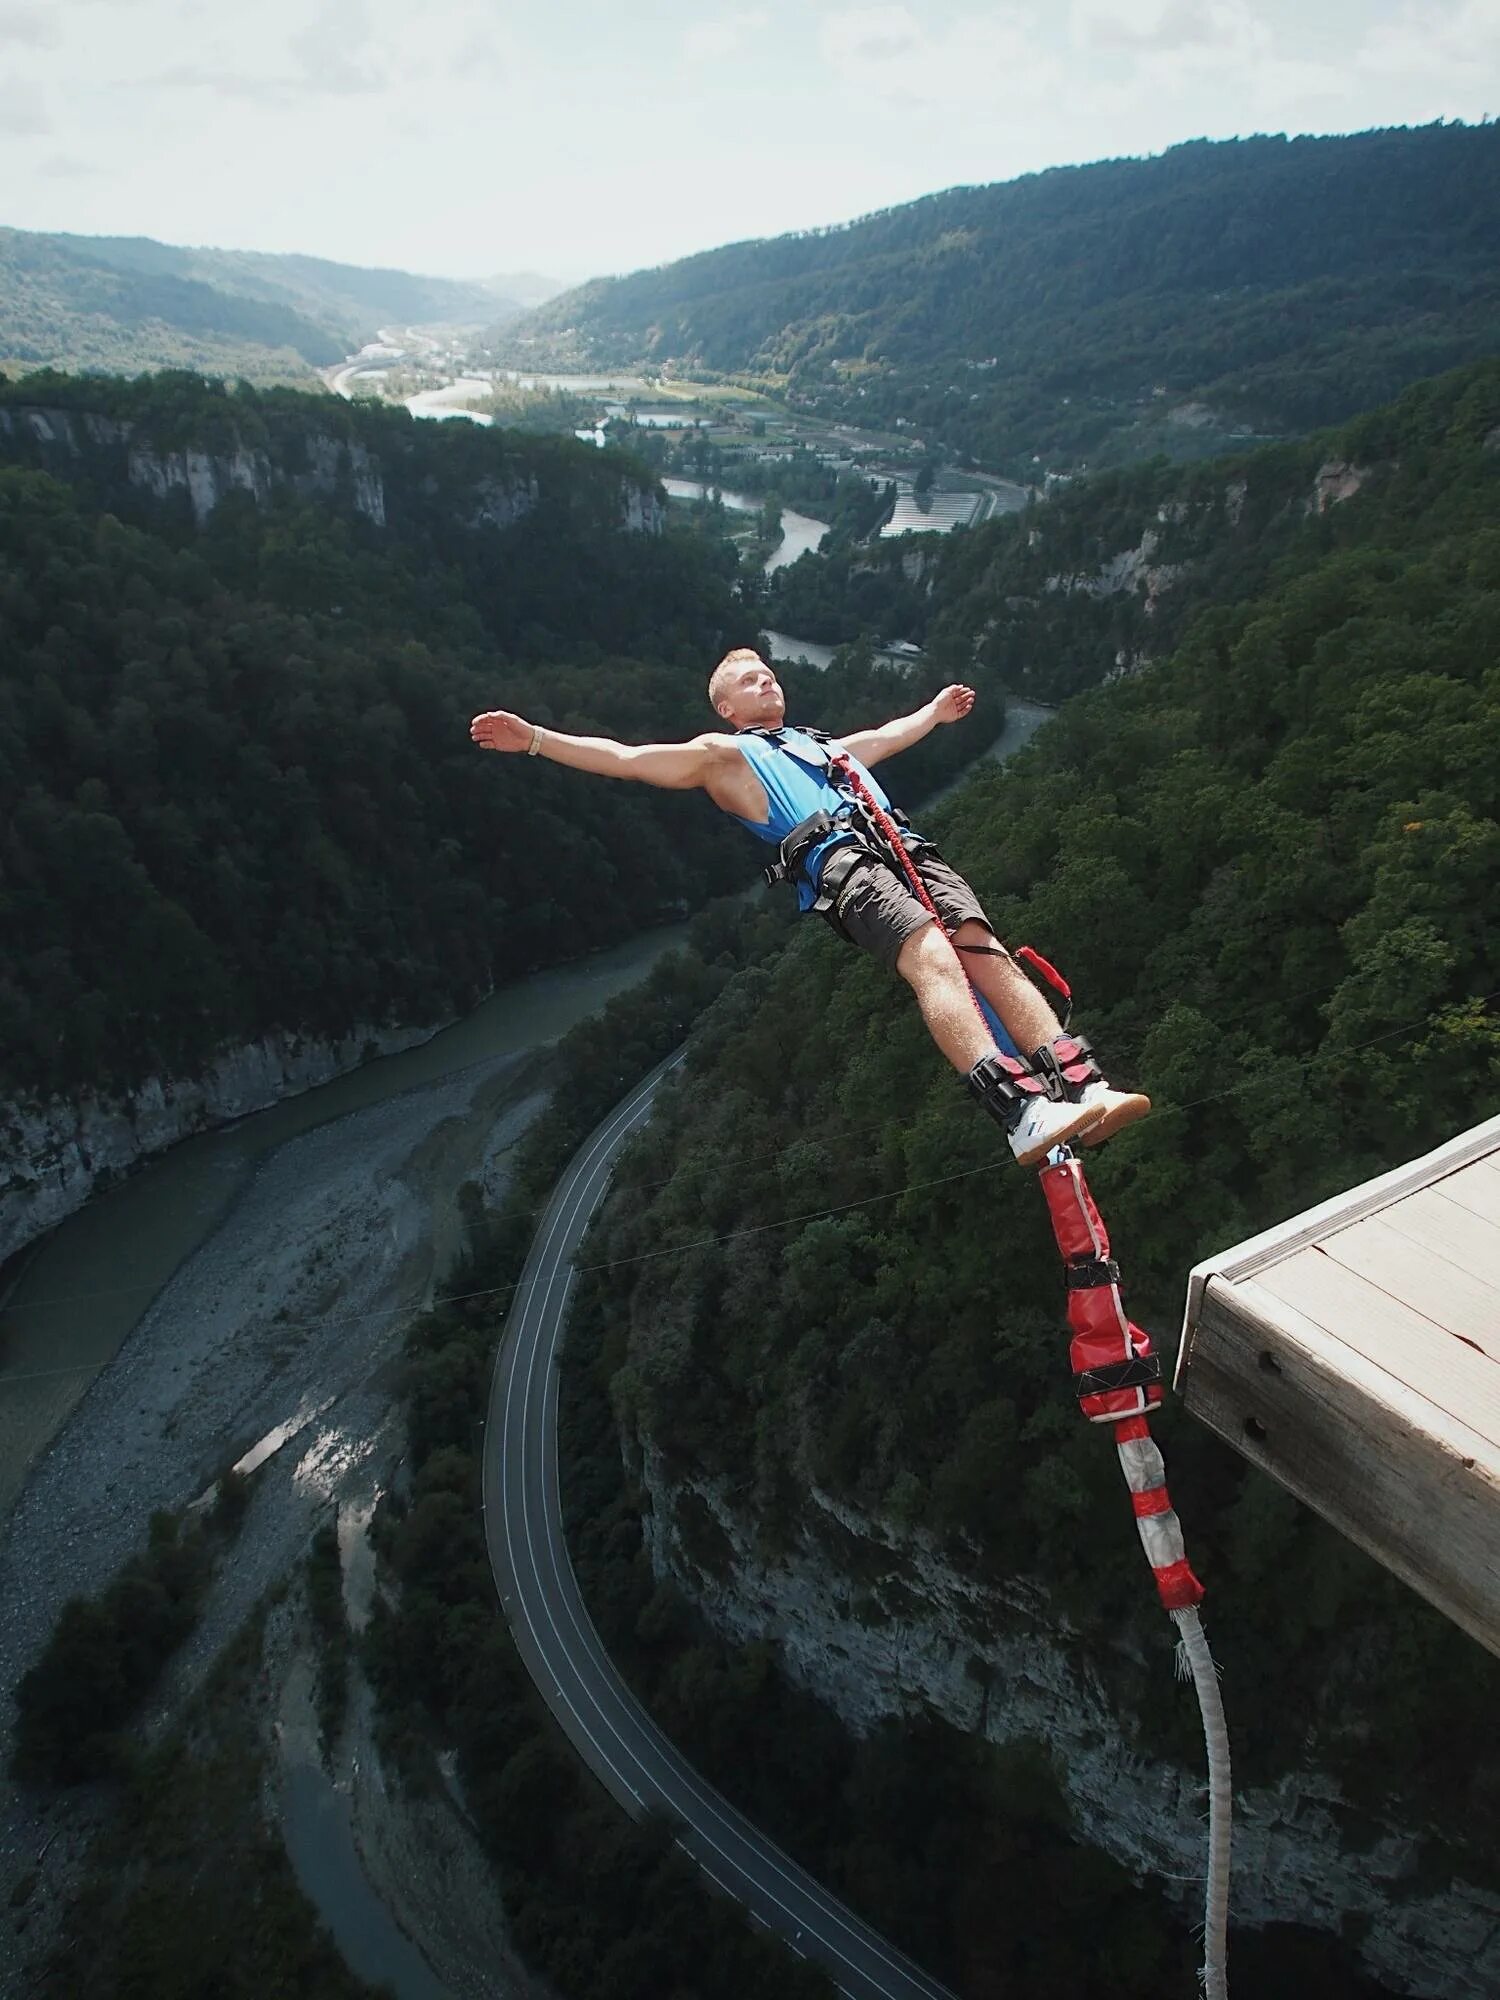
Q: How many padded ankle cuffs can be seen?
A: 2